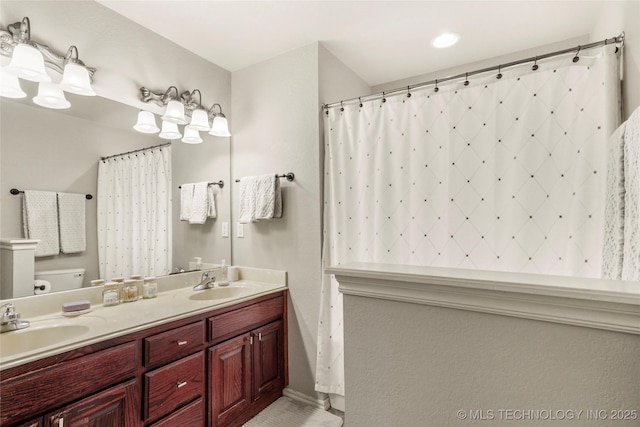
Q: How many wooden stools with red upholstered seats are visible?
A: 0